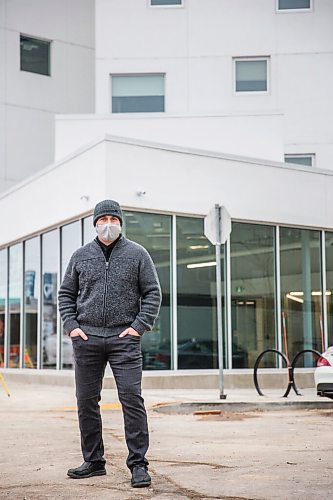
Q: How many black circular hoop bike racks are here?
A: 2